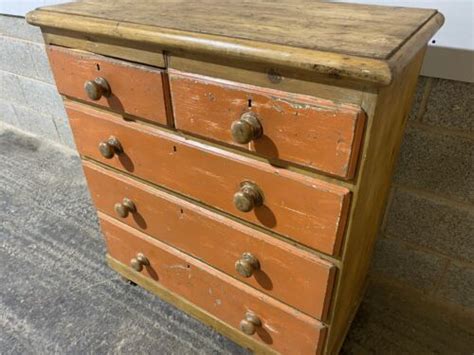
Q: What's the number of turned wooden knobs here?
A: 8